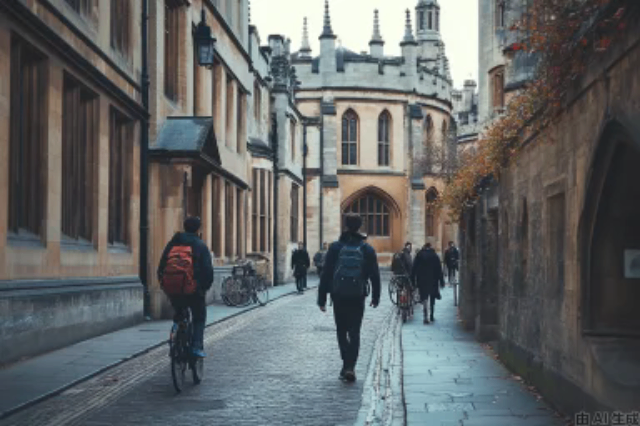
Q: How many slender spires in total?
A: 4